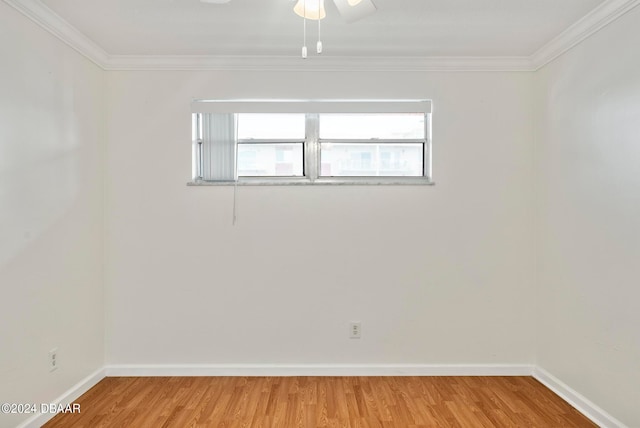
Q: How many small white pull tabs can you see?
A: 2